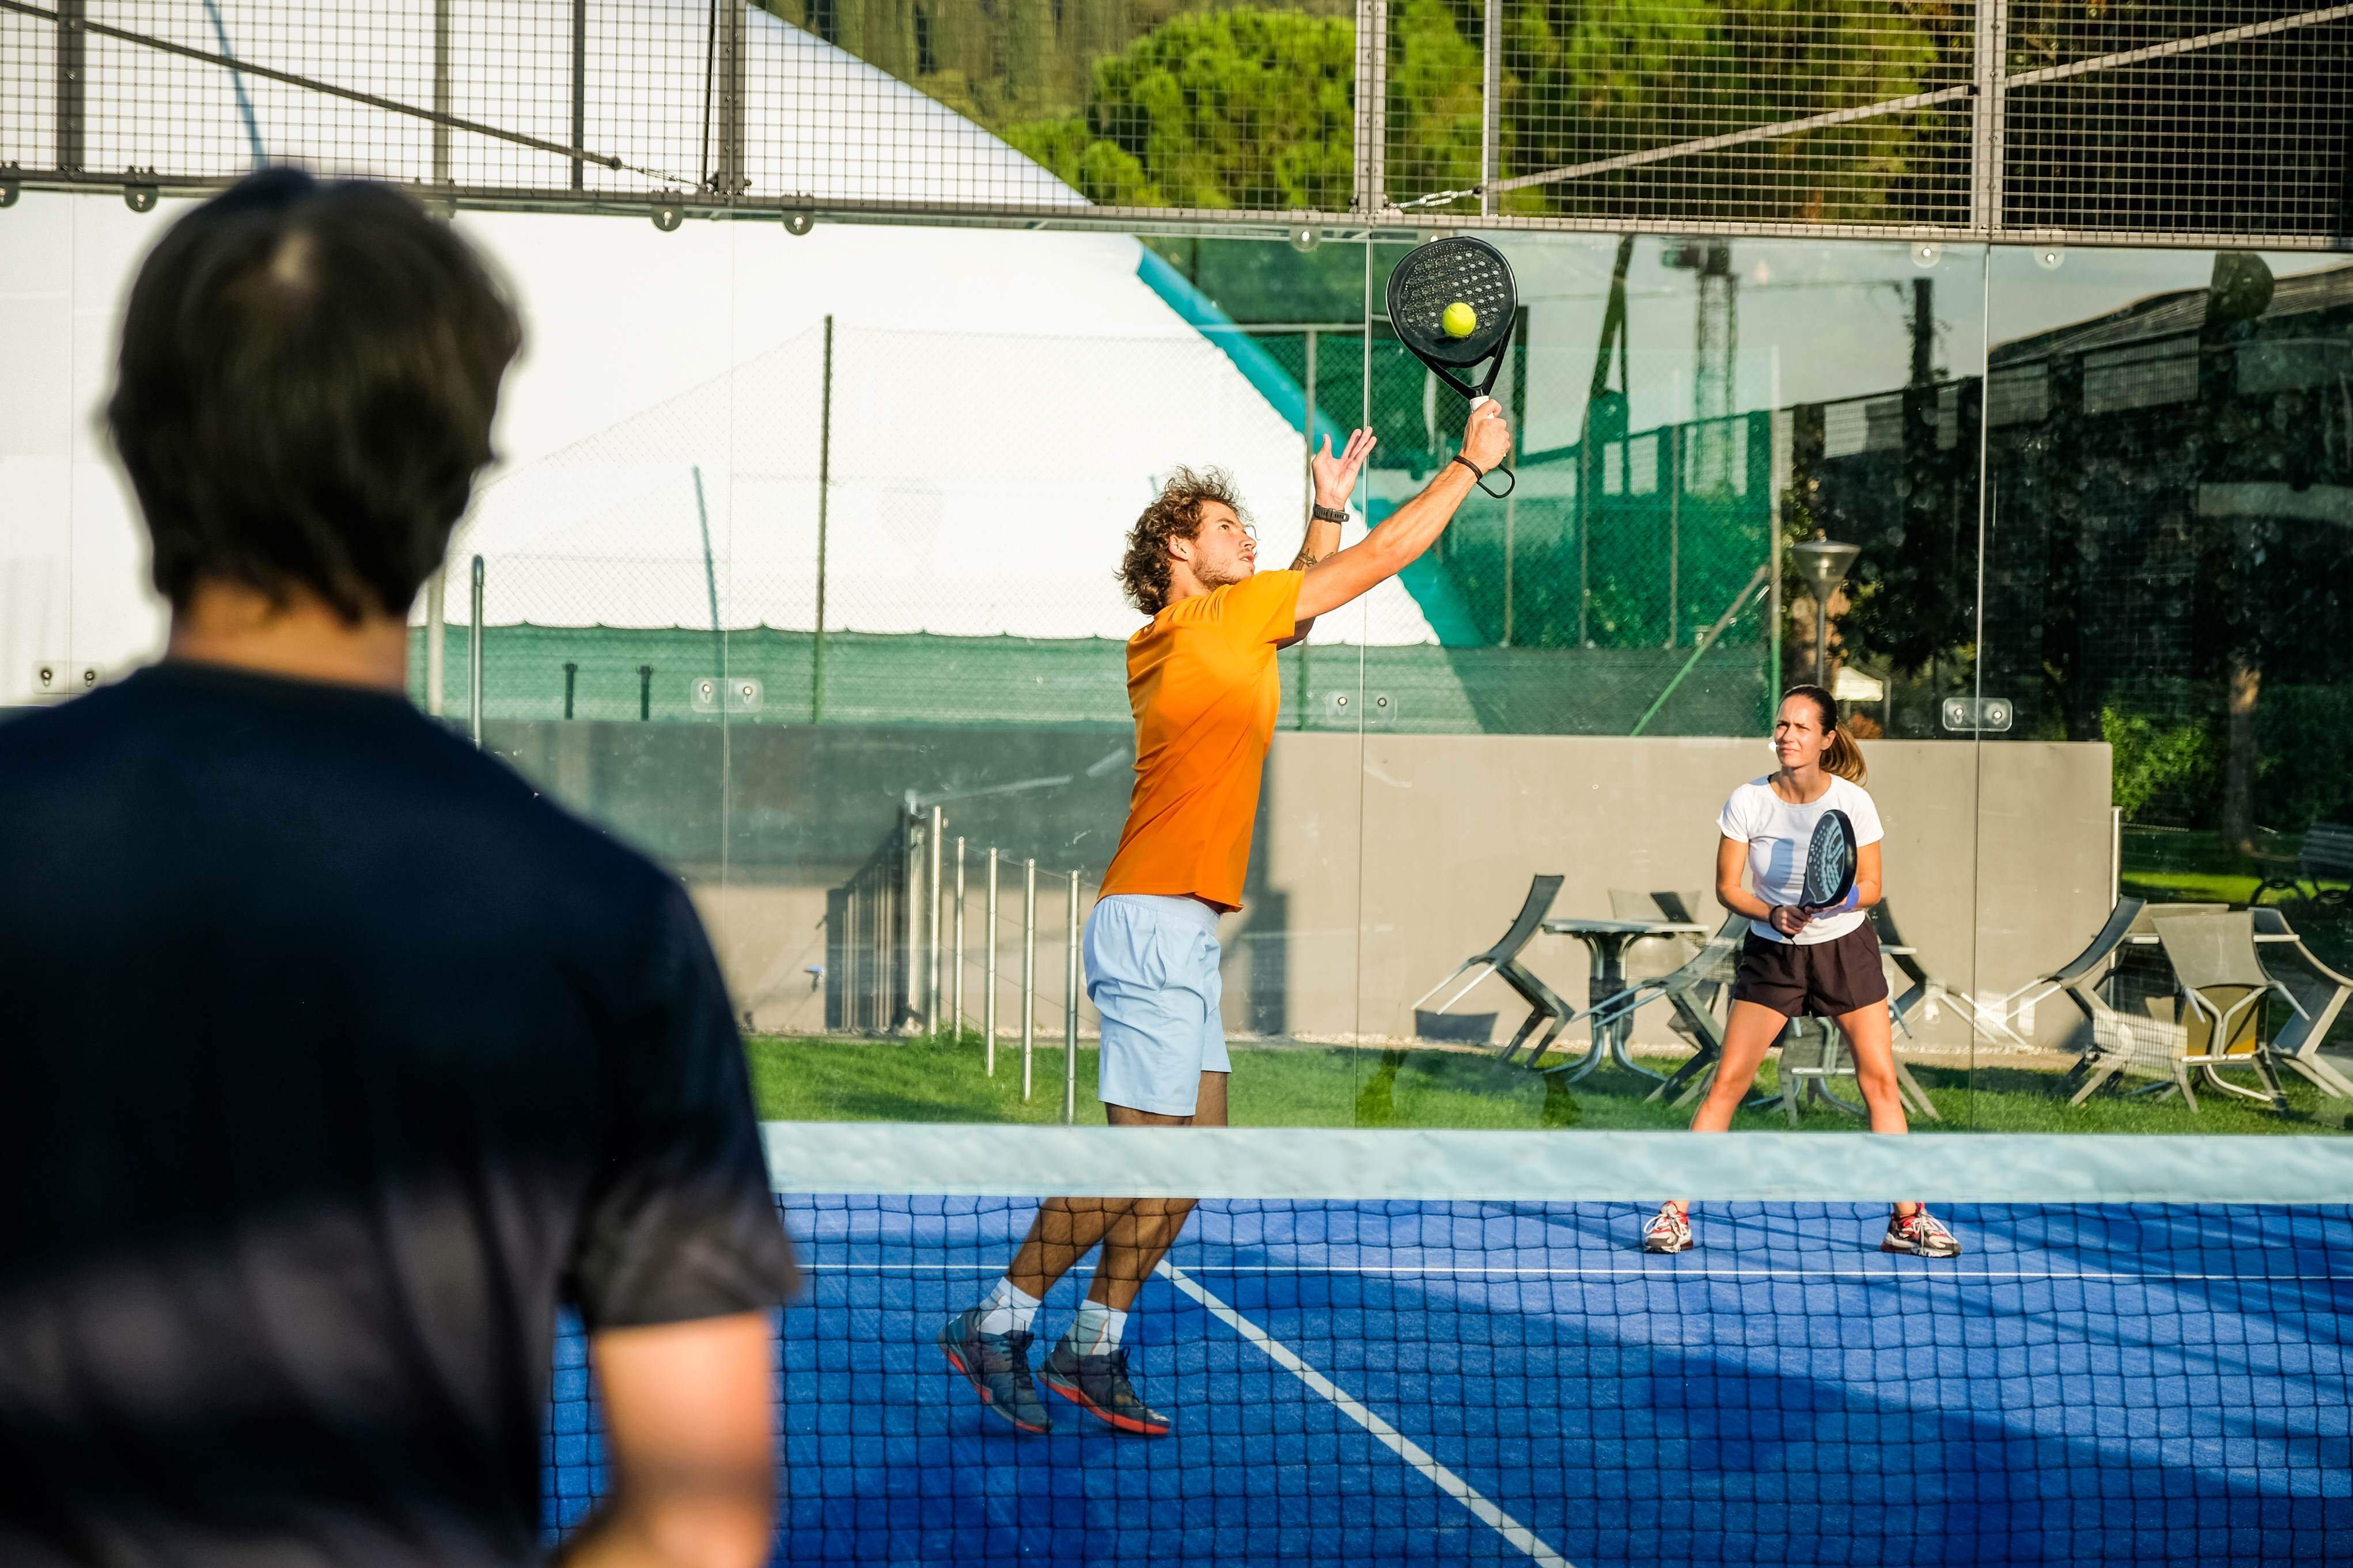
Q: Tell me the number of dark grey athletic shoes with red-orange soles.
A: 2